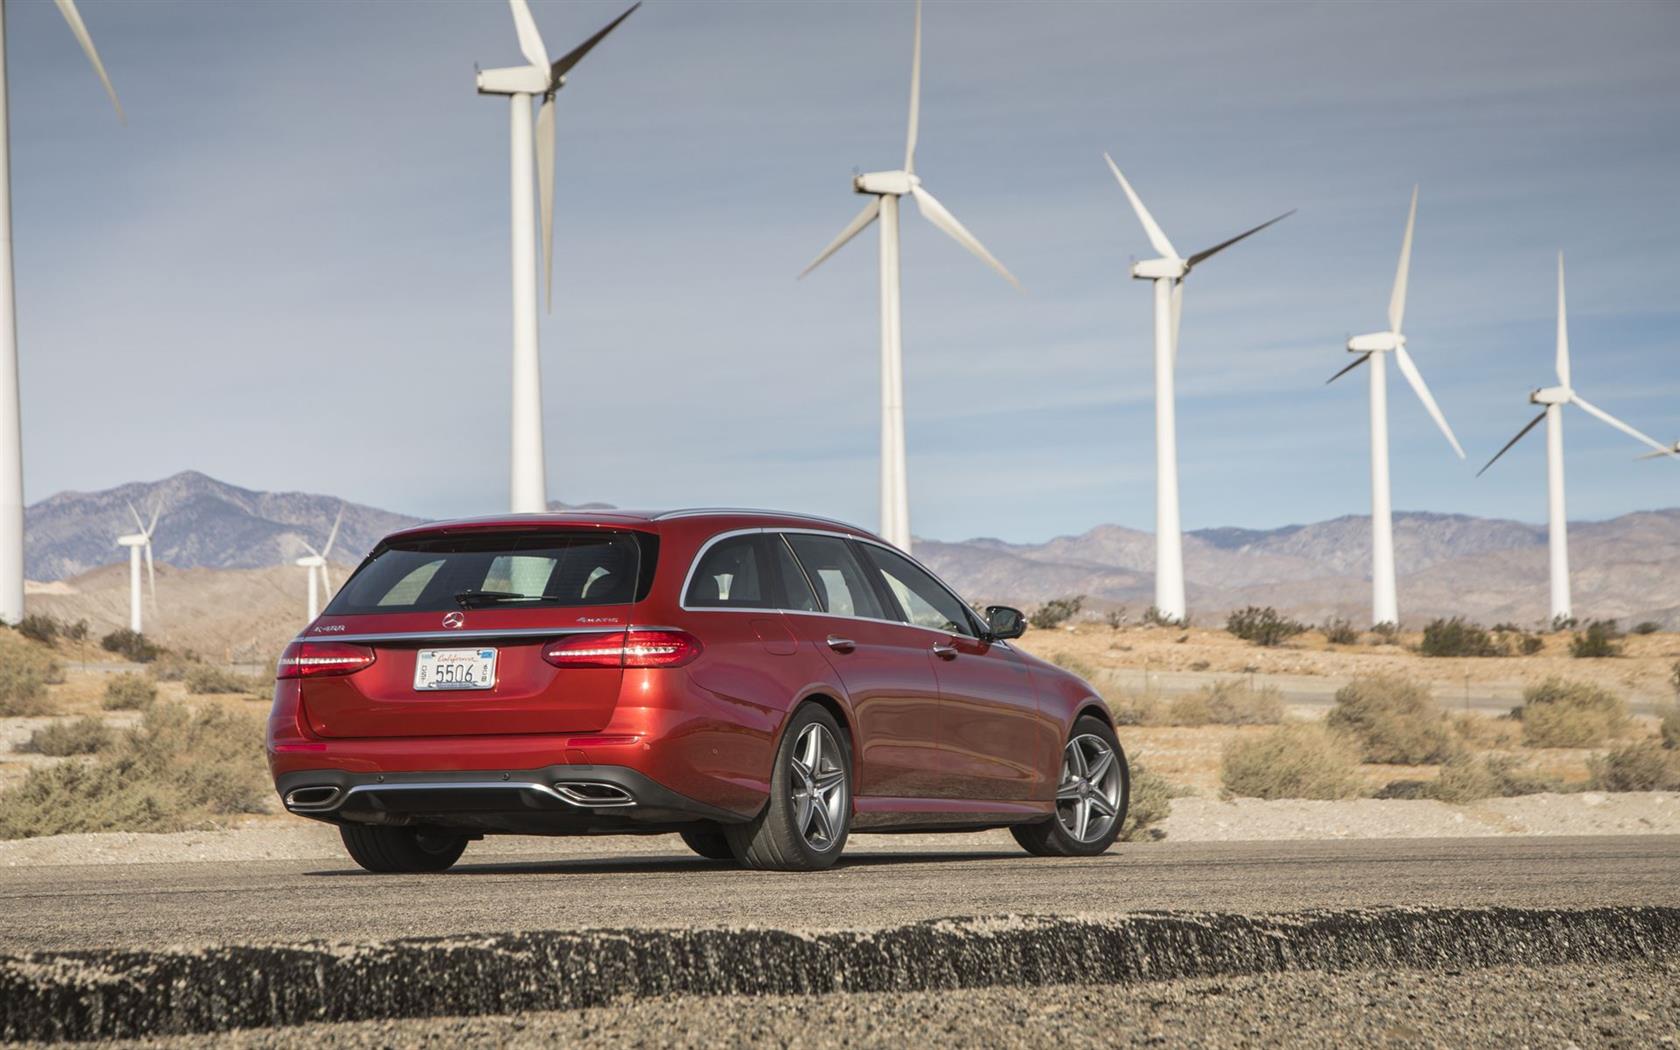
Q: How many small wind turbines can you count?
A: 2